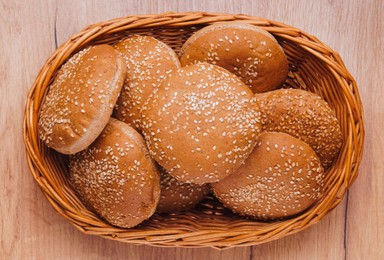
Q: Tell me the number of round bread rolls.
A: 8